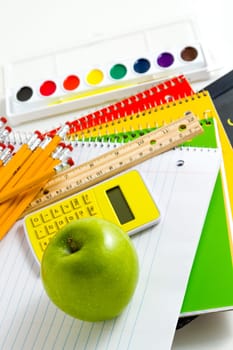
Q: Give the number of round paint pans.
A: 8